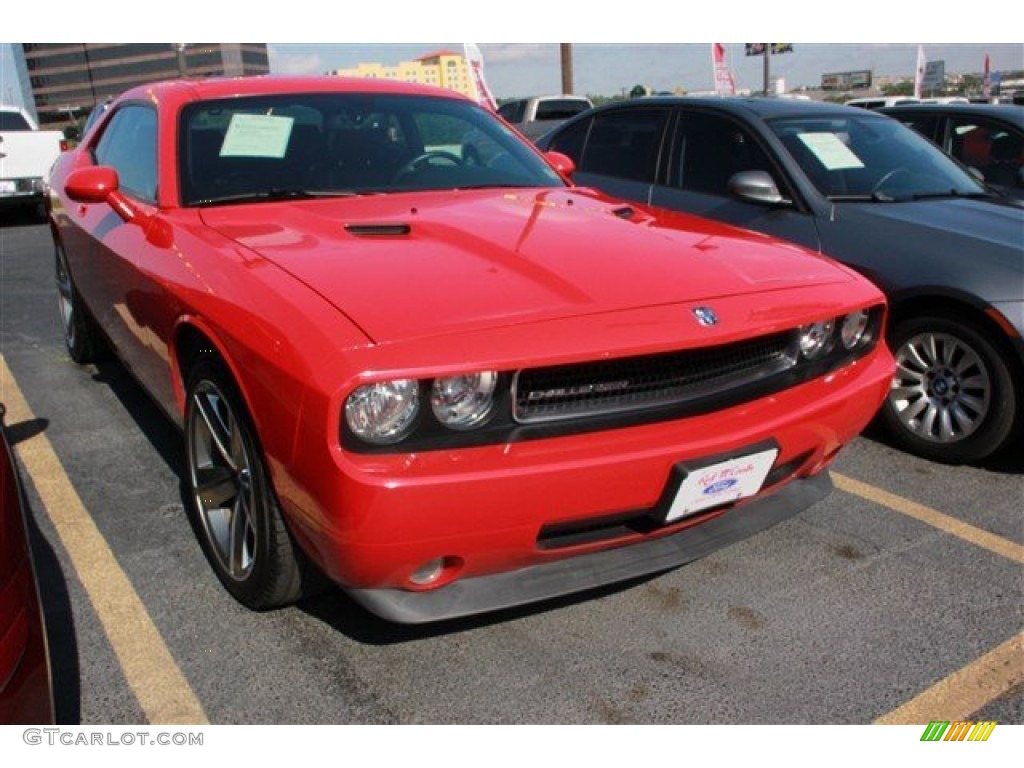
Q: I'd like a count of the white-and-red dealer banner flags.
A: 4